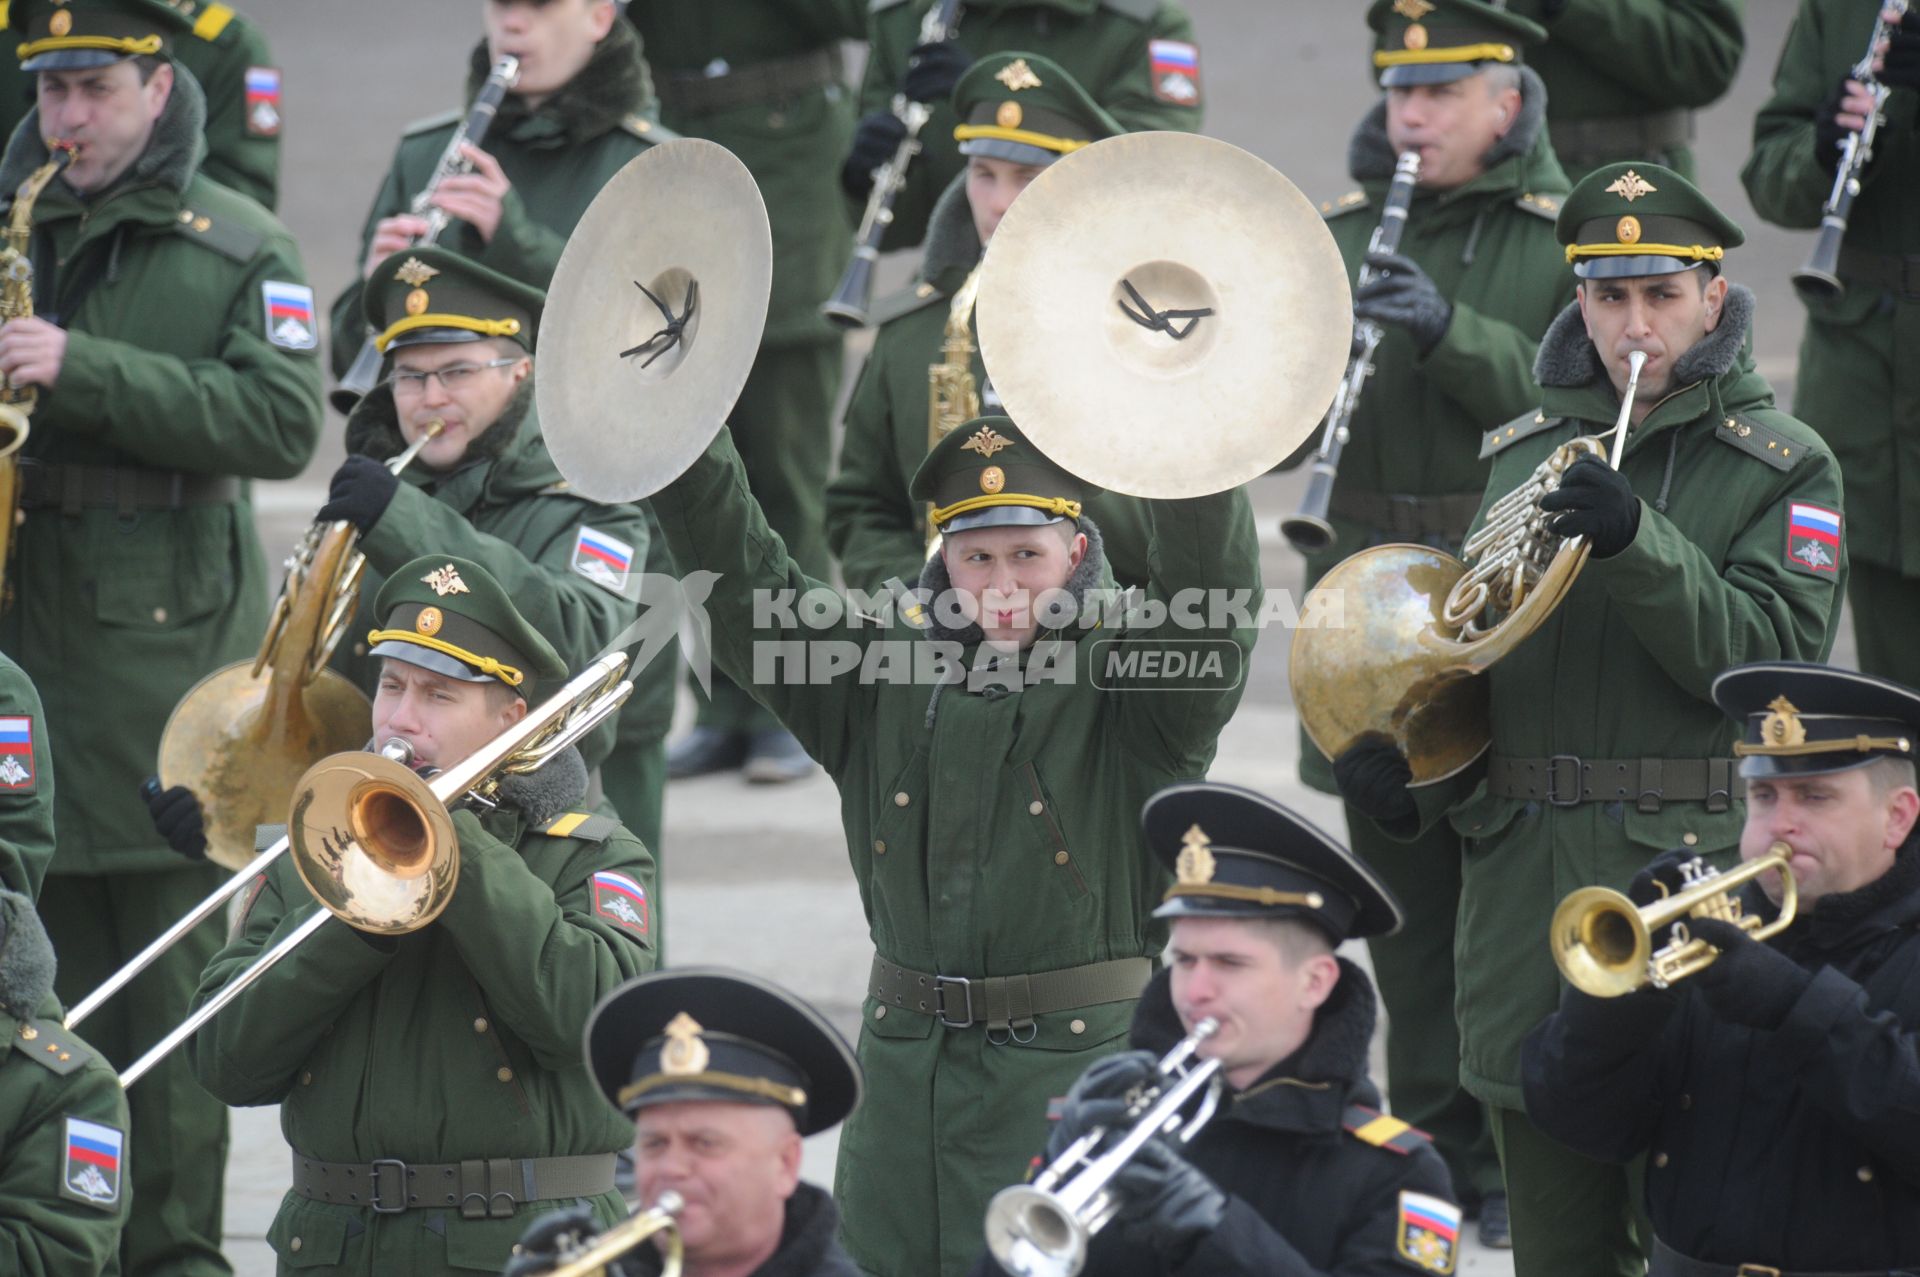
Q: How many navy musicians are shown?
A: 3